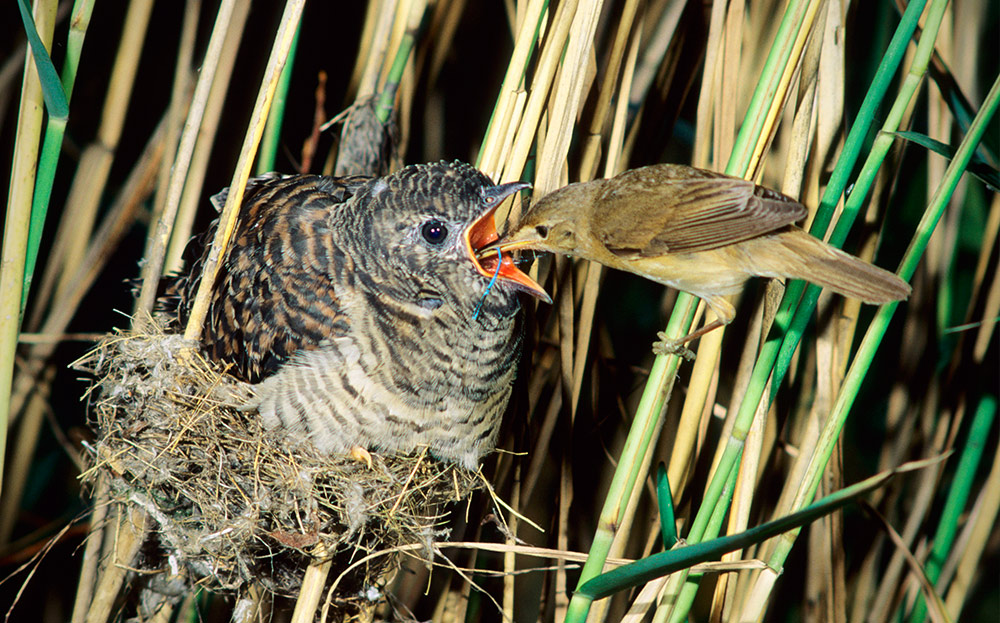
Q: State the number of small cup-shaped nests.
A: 1